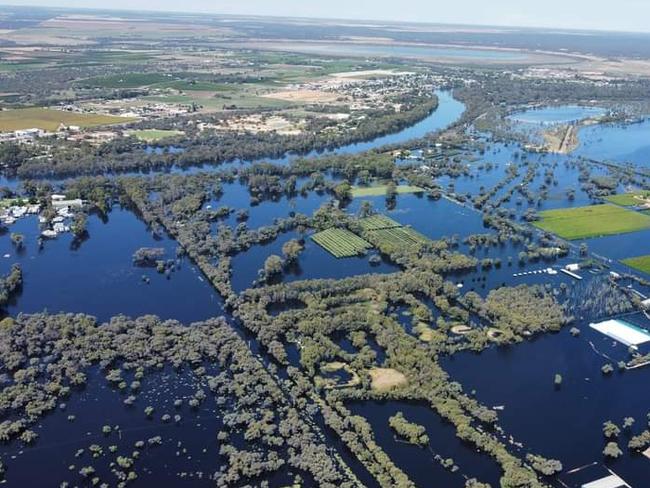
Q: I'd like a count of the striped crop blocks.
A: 3